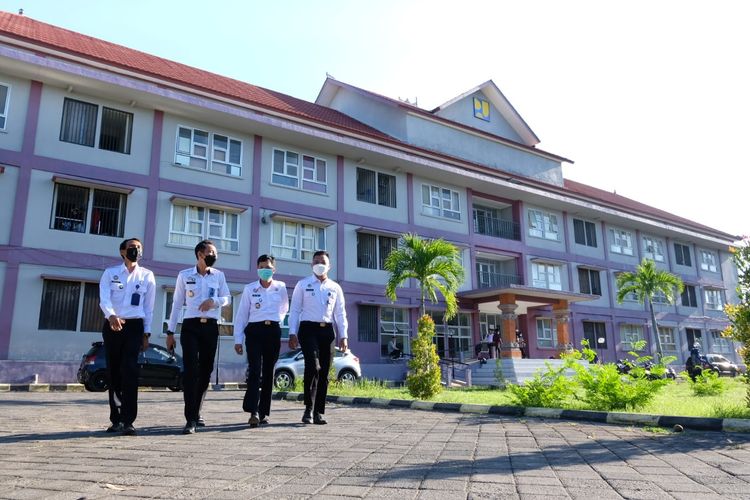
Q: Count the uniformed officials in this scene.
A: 4